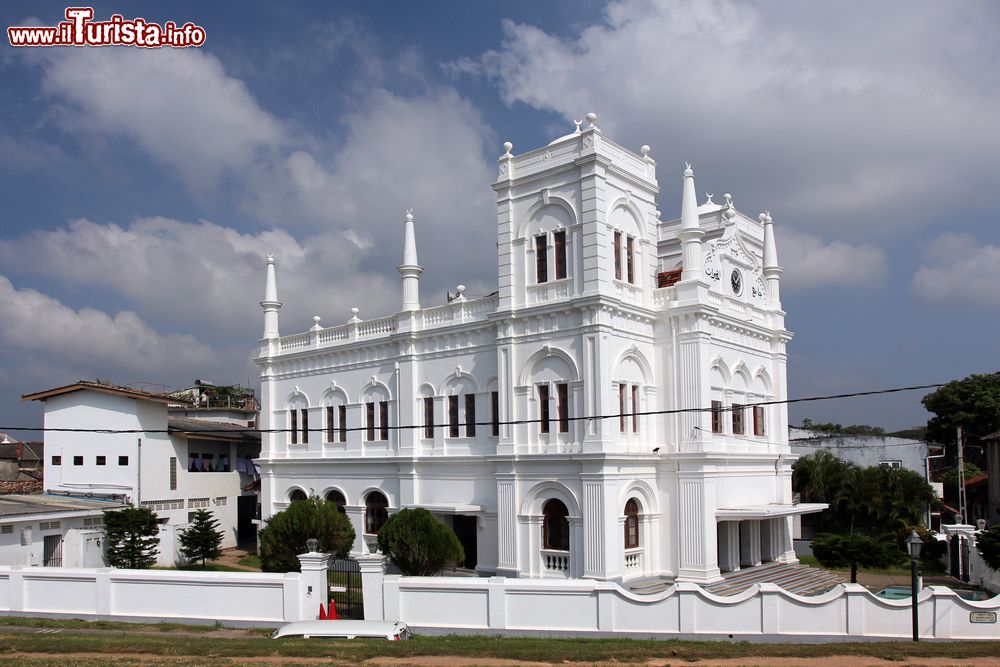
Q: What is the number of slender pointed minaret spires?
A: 4